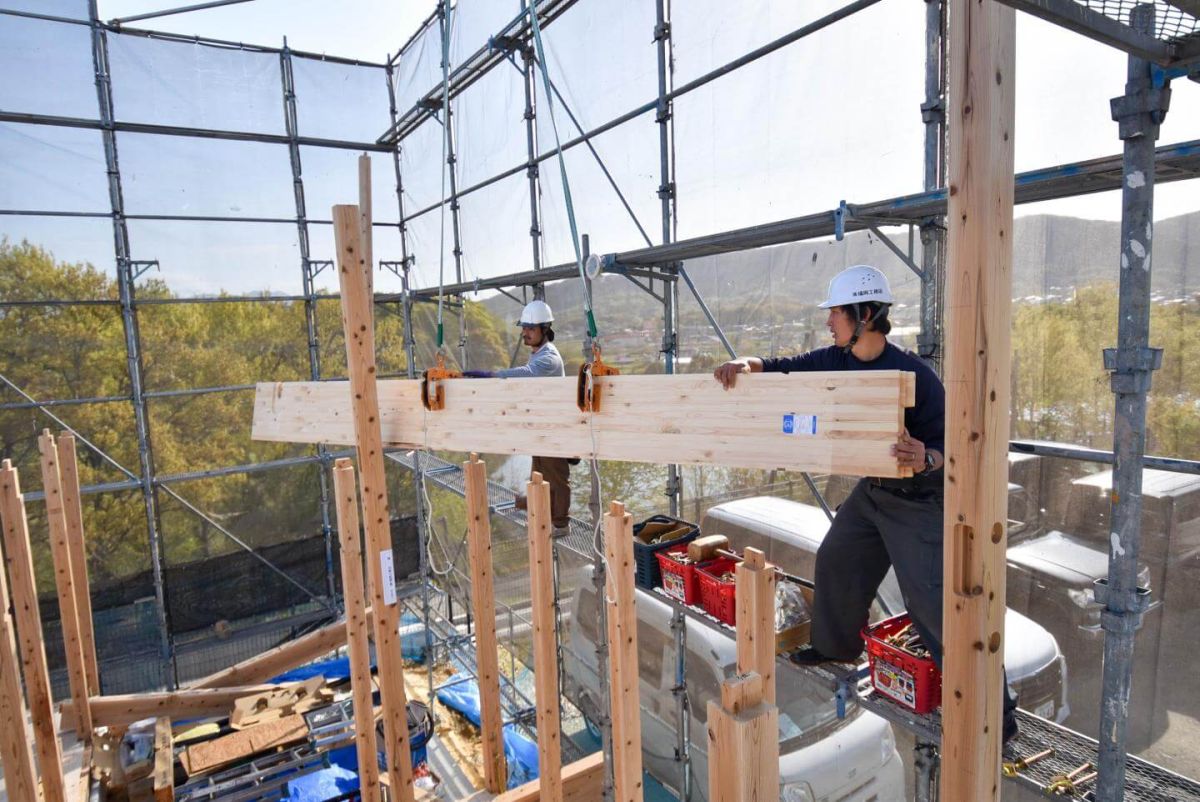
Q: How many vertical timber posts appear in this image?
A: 13